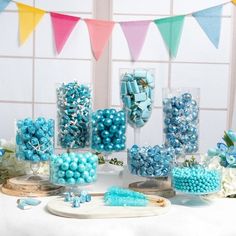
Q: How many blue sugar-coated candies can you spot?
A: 2